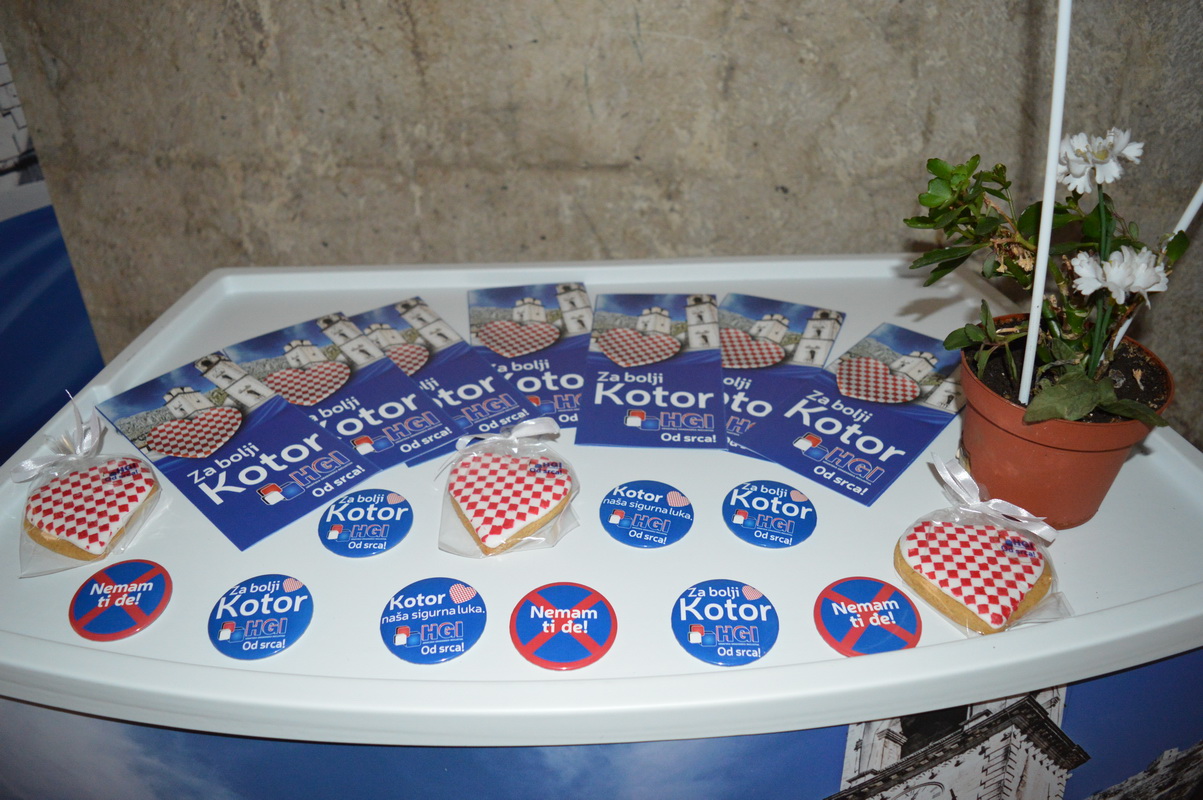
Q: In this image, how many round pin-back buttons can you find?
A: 9